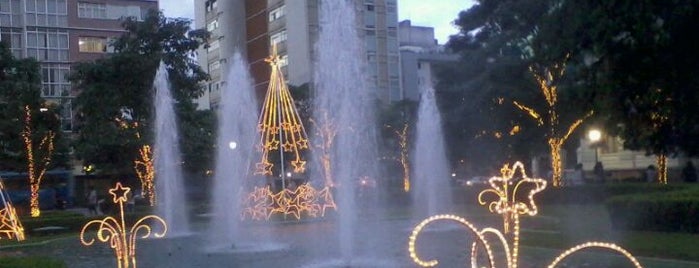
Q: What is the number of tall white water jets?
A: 4